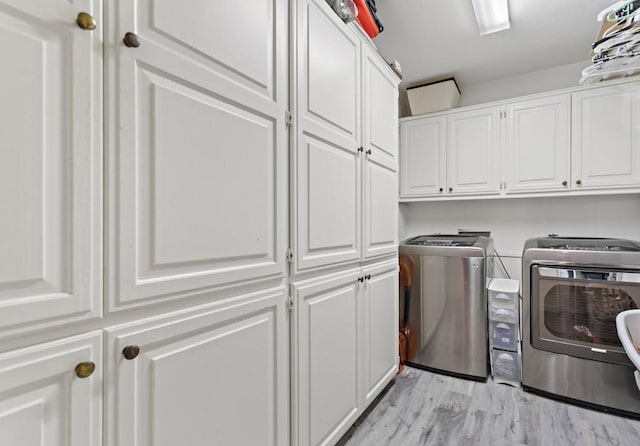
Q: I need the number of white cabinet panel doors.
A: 12